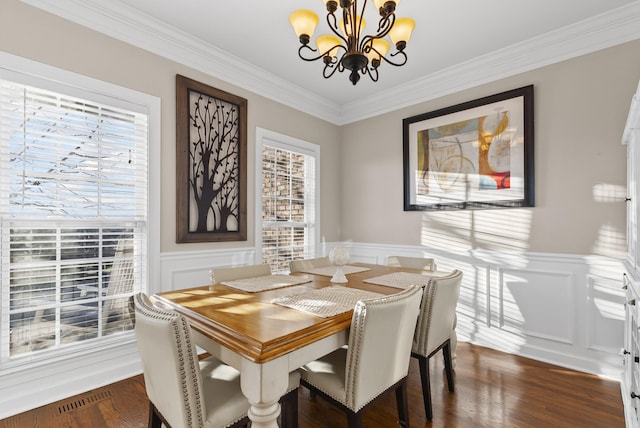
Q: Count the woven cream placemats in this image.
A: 4